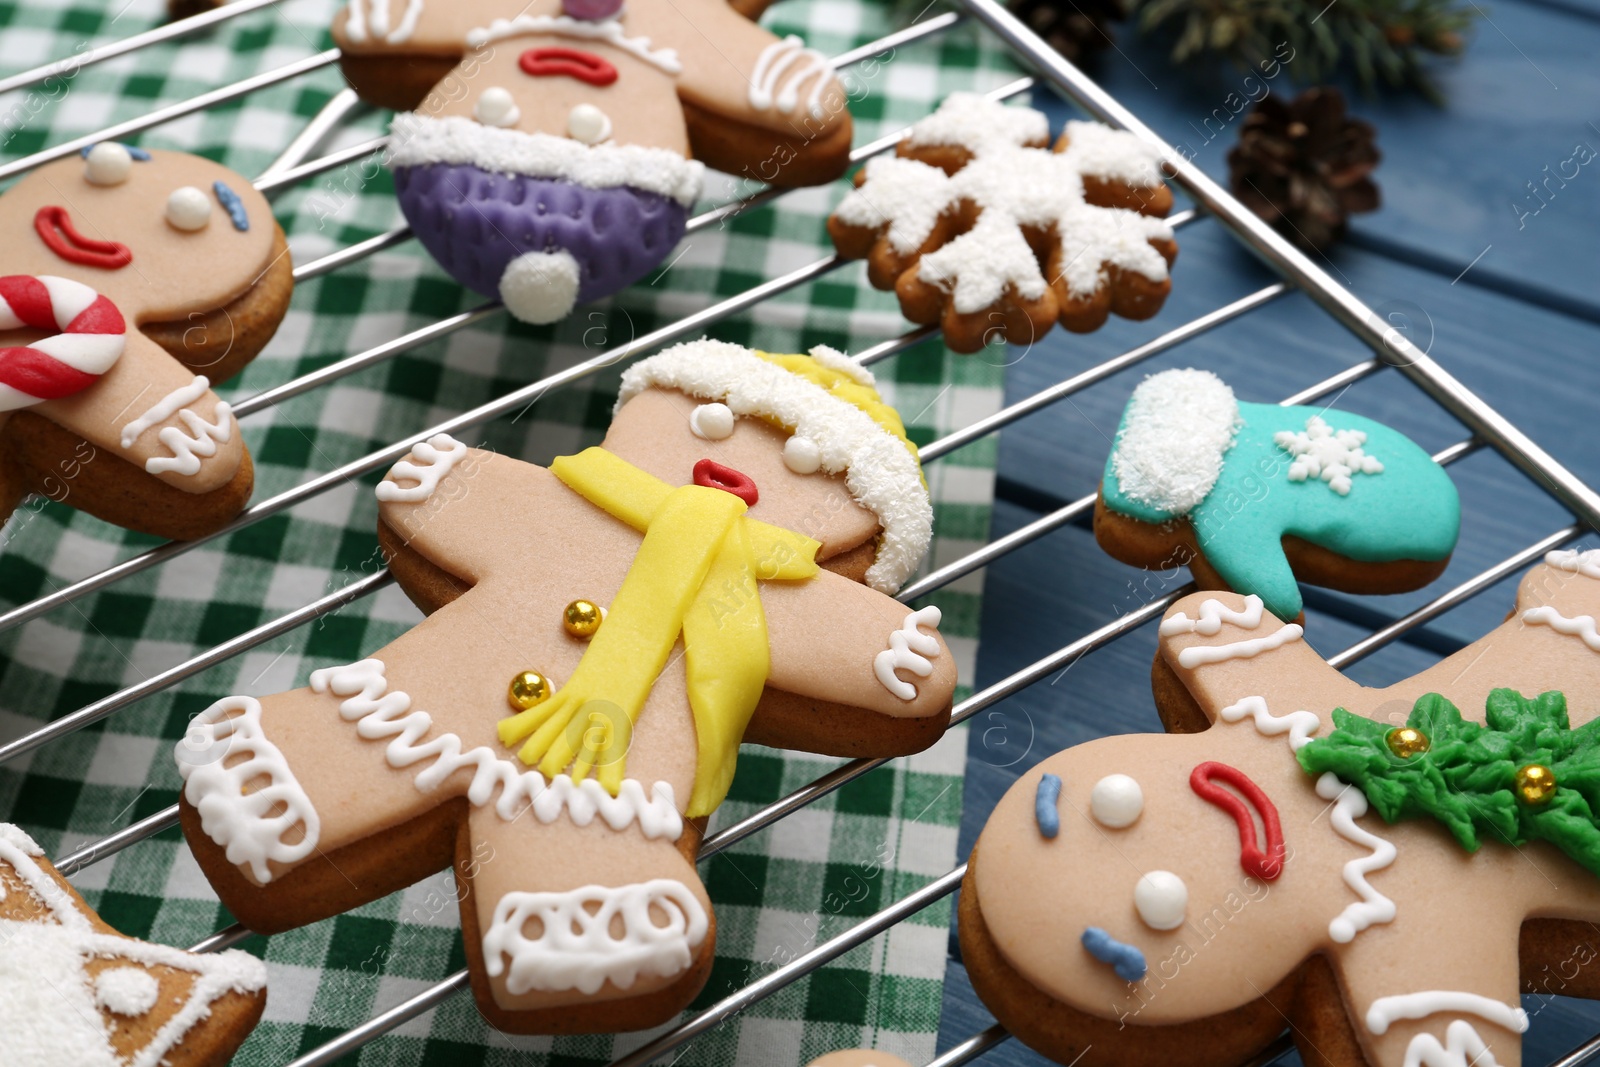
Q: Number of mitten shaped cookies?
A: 1